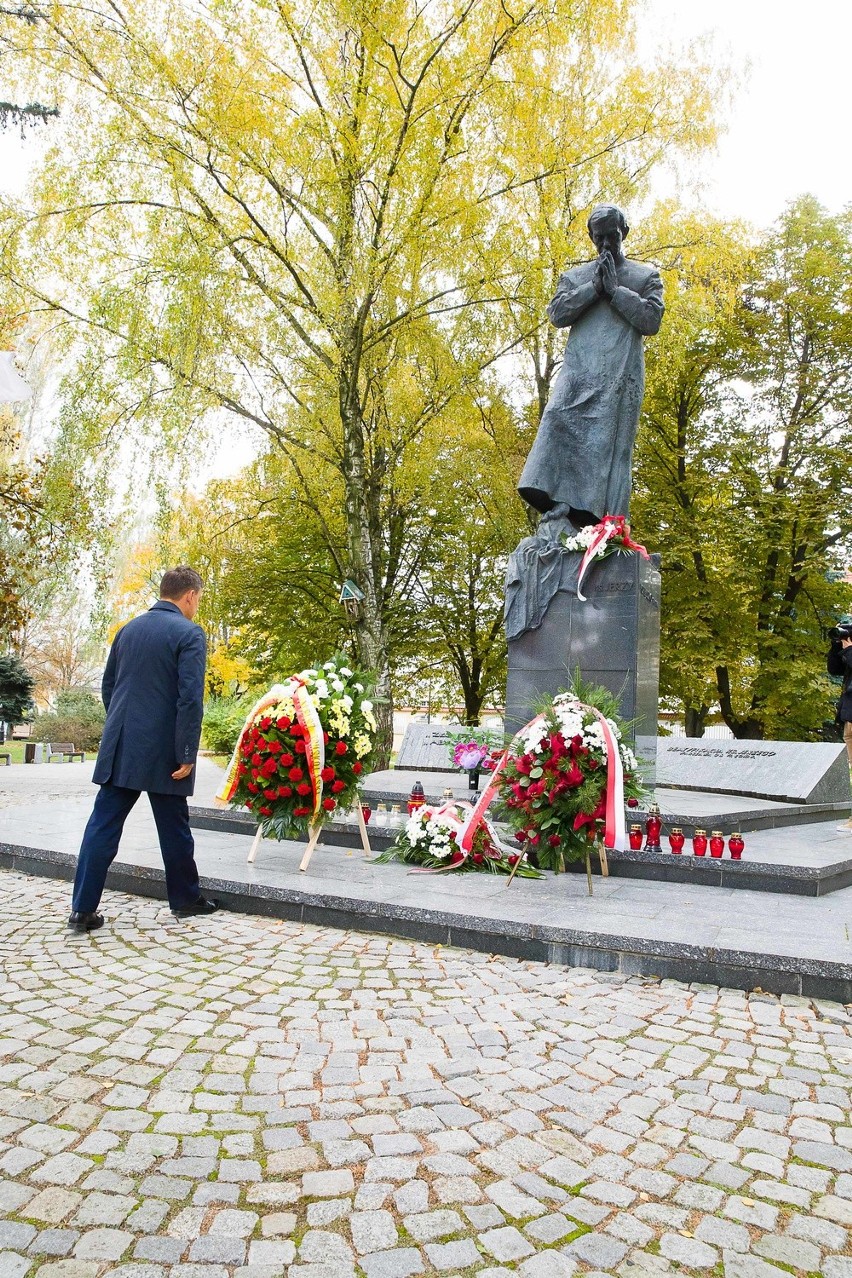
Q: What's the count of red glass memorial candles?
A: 8